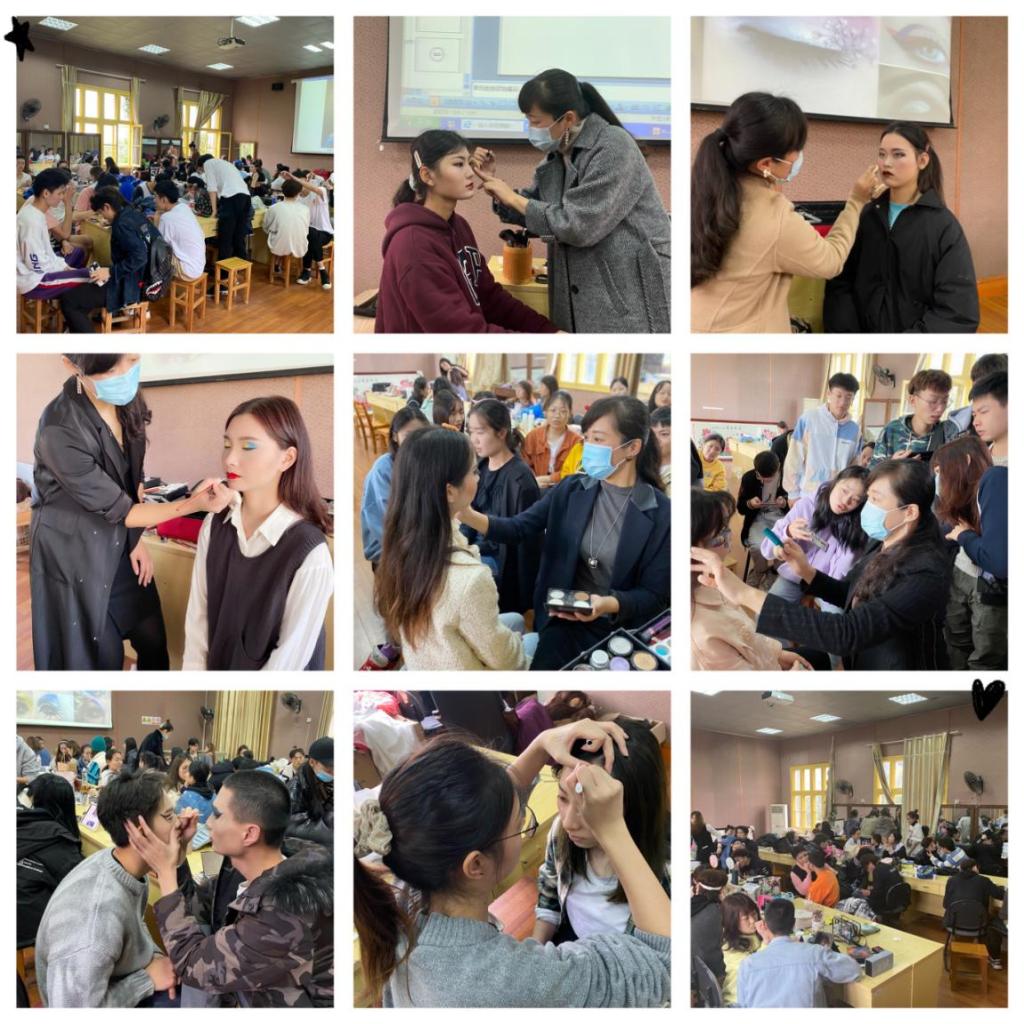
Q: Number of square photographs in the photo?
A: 9